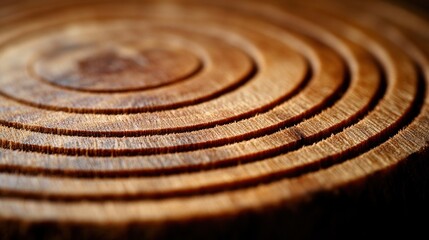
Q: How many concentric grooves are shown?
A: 6